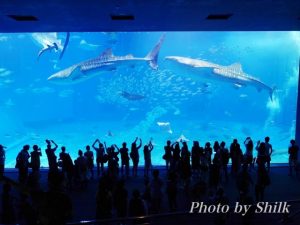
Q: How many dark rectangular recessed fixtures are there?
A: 3